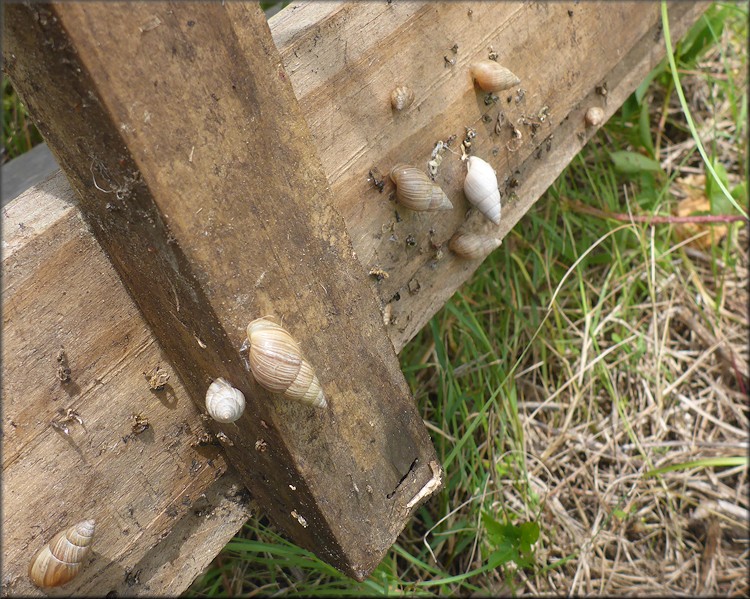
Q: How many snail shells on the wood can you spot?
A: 9